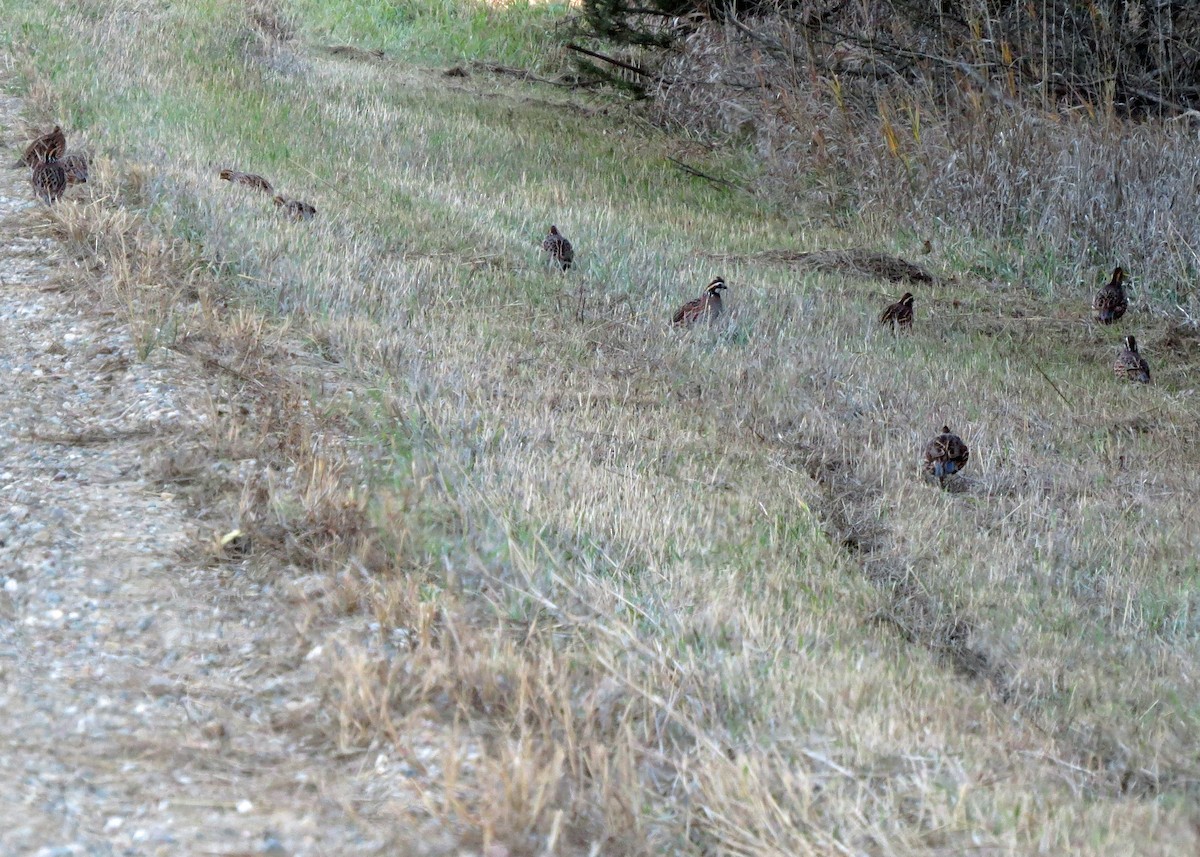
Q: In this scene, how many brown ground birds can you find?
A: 11